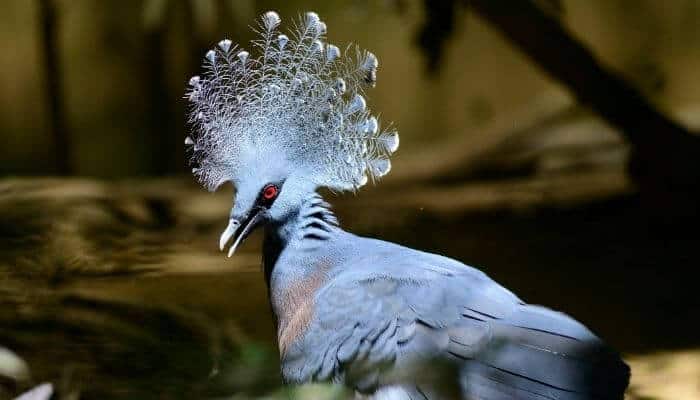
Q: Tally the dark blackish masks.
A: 1